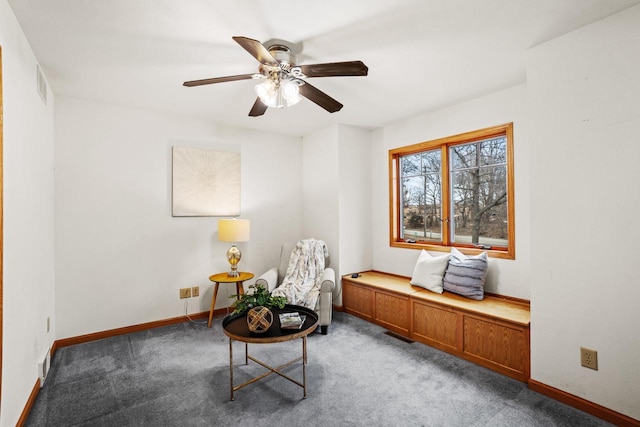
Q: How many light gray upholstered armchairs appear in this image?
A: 1